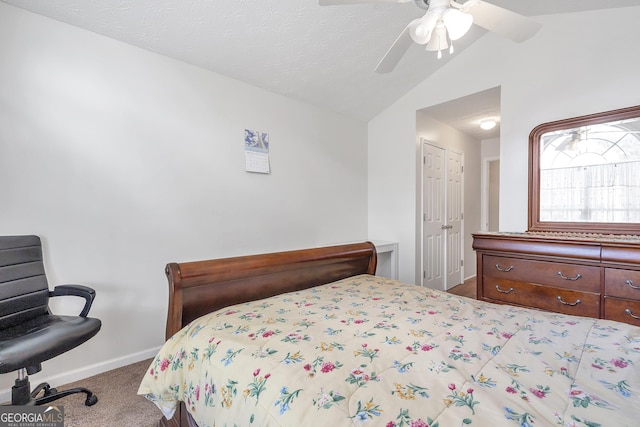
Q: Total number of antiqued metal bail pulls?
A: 6